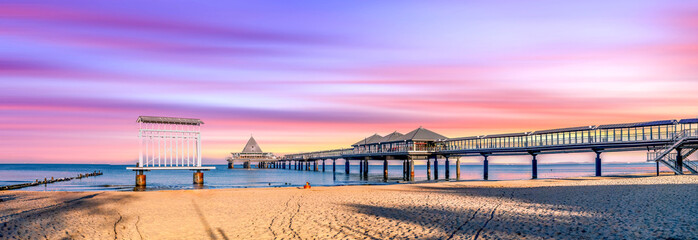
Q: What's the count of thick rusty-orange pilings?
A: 2